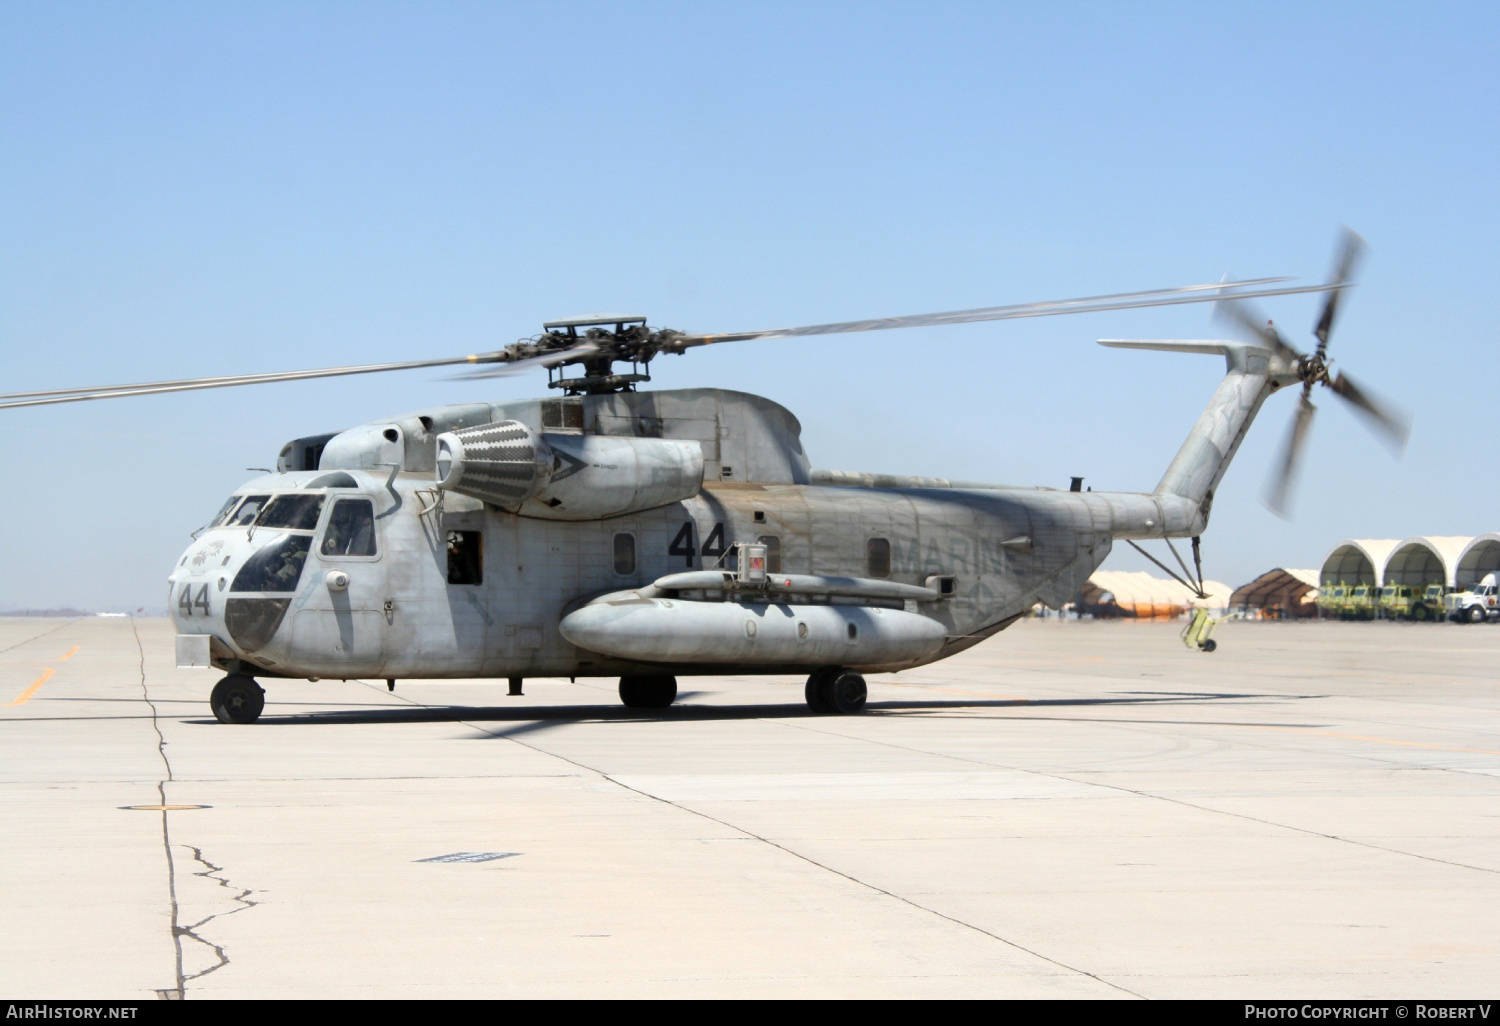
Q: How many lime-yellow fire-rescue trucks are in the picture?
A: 5